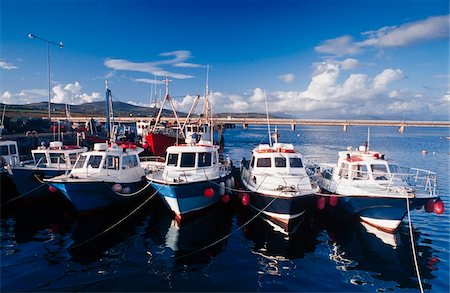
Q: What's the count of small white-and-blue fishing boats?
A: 5